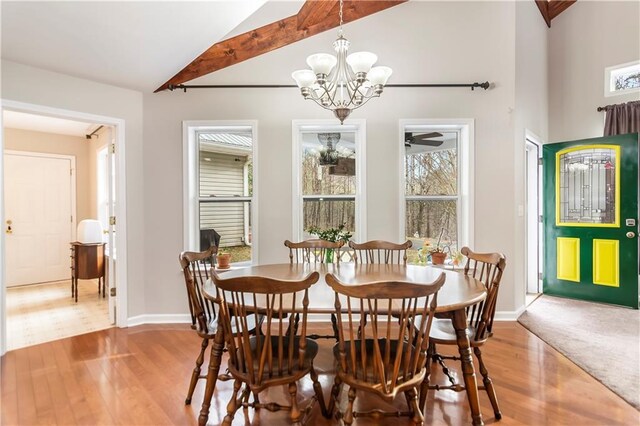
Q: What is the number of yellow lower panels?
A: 2